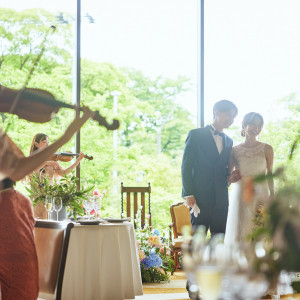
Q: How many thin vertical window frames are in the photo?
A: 2